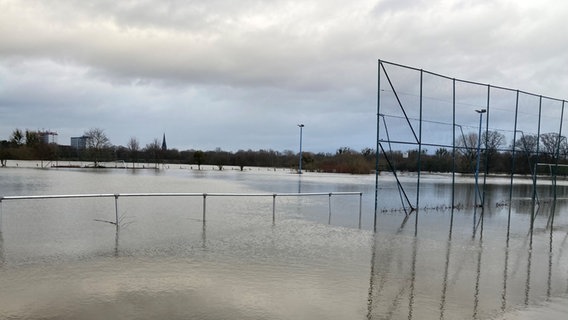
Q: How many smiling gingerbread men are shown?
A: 0